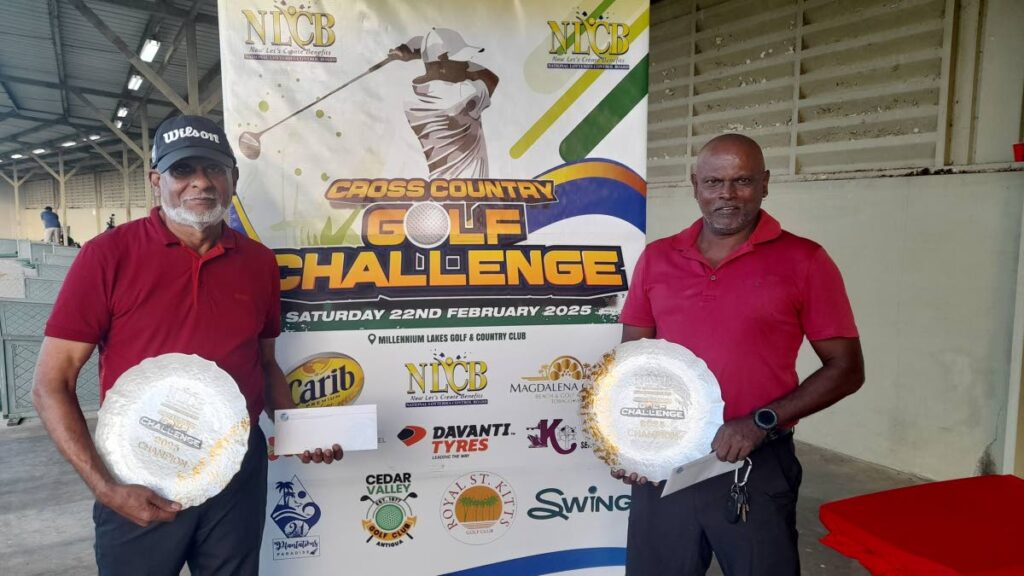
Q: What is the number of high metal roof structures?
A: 1